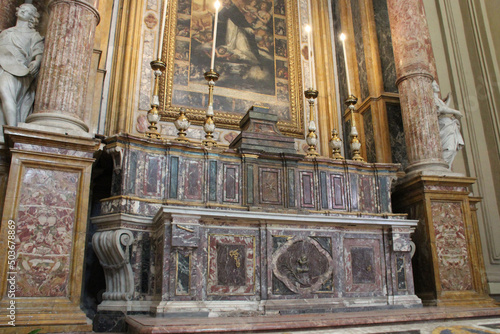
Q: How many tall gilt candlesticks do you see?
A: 4